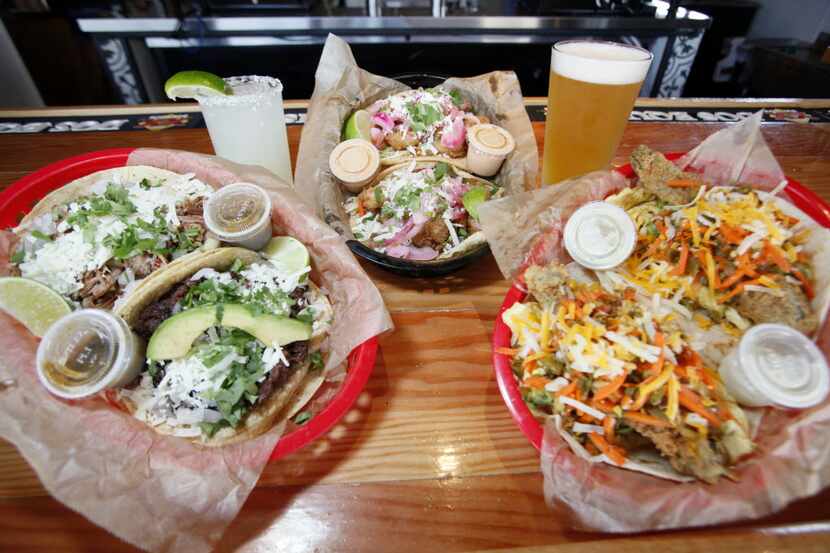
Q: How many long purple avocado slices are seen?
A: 0